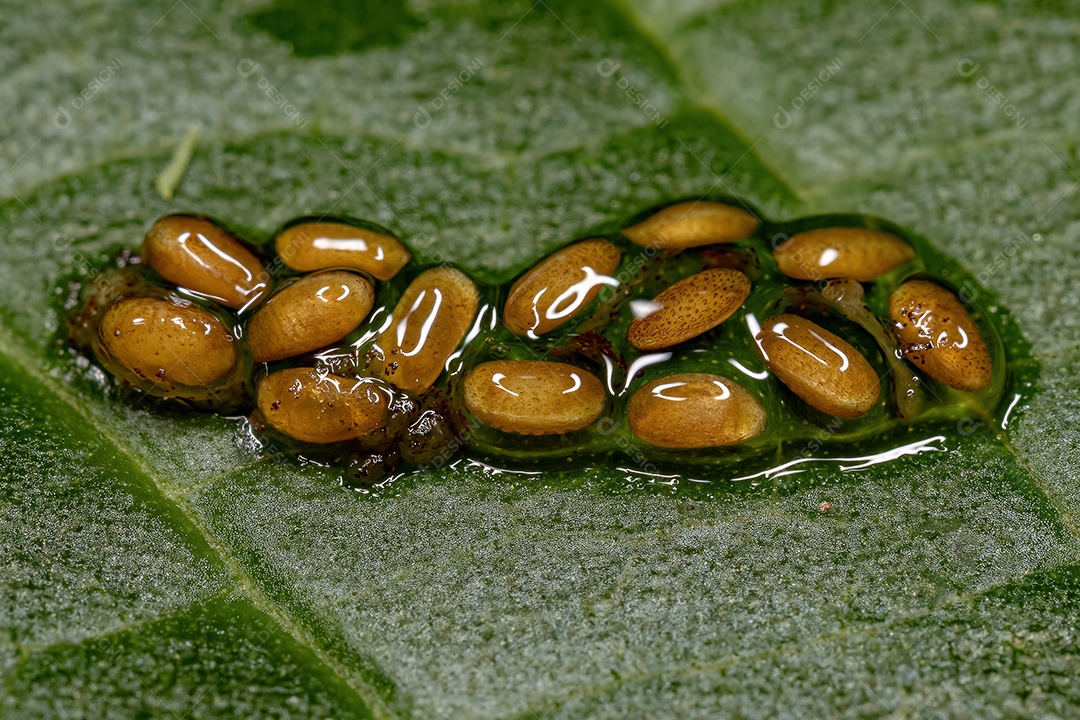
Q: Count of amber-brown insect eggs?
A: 14